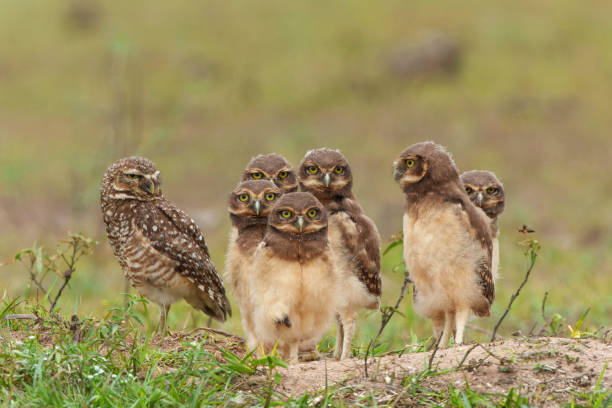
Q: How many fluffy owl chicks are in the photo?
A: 6